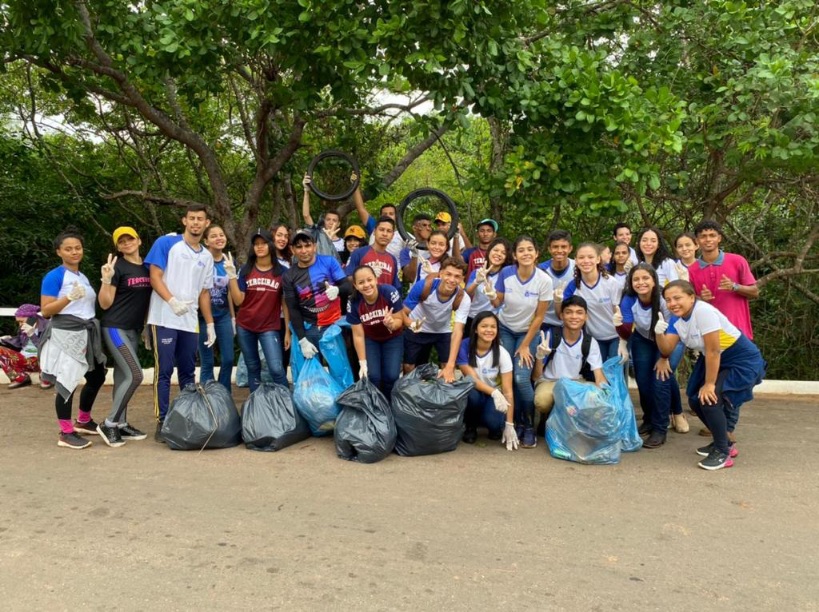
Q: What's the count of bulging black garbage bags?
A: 4